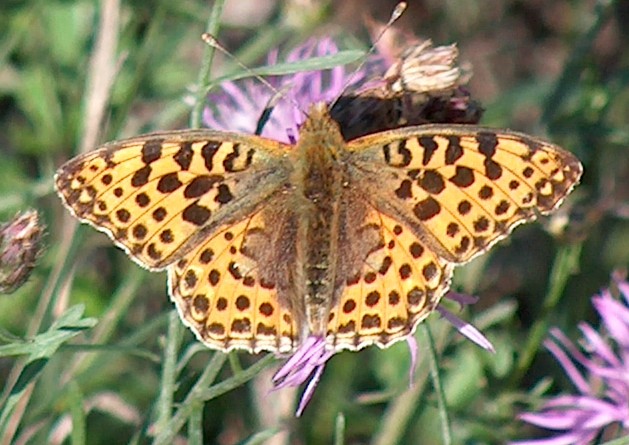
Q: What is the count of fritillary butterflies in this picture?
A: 1